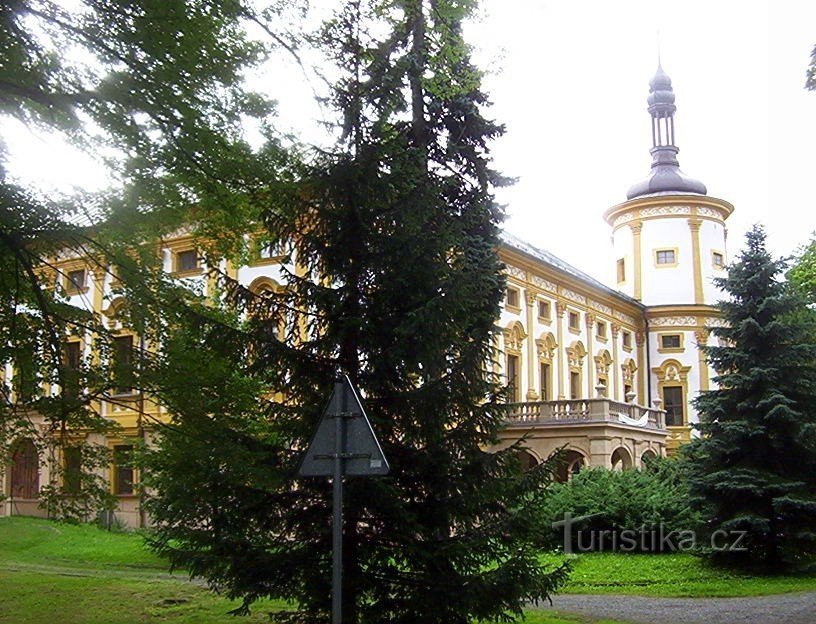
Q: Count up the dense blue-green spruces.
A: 1